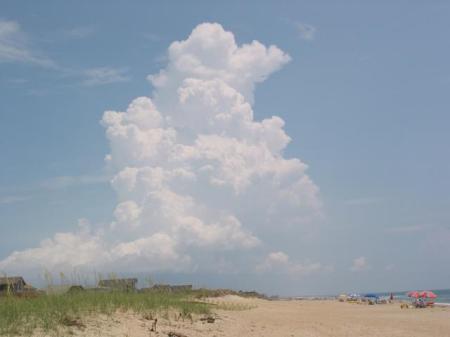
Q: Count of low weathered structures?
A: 3